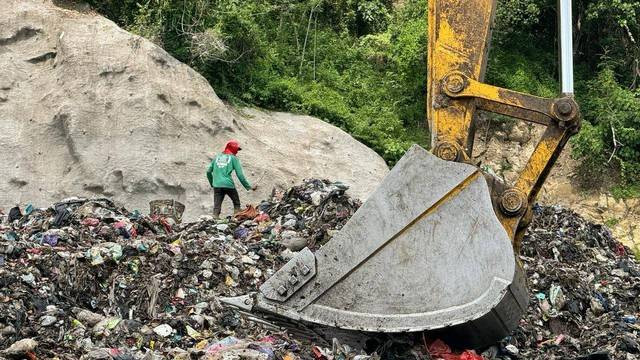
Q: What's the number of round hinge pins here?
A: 4